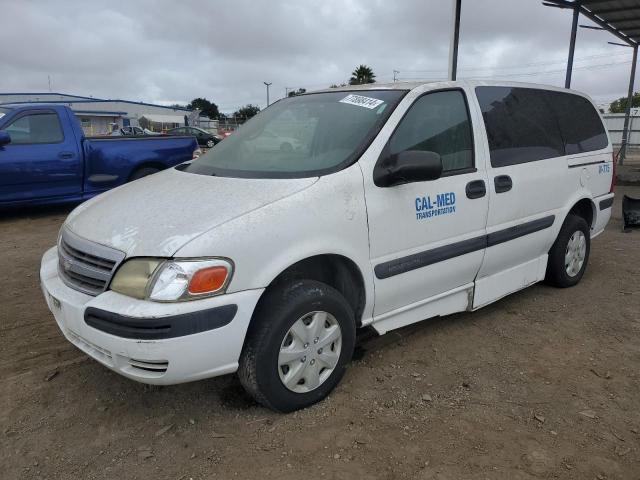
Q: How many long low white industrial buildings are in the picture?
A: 1